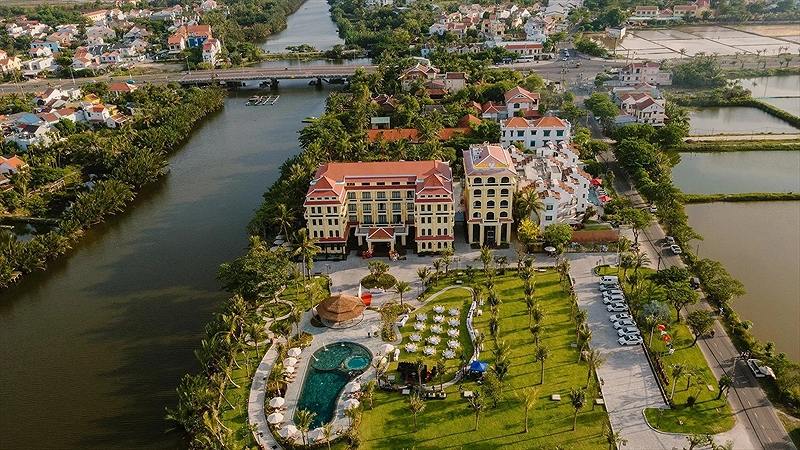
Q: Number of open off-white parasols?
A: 11